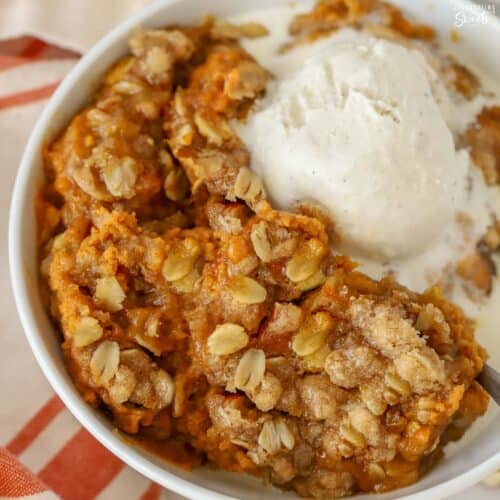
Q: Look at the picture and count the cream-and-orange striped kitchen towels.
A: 1